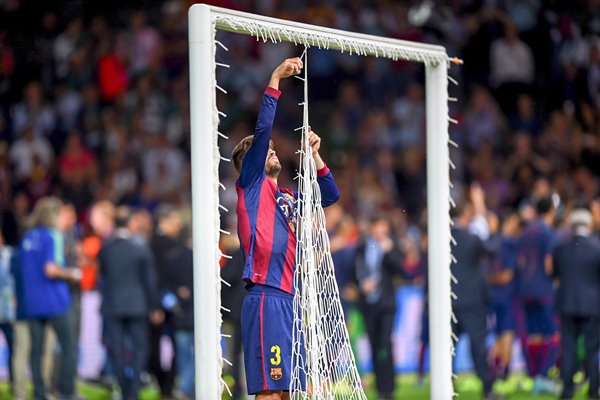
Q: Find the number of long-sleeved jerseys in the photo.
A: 1